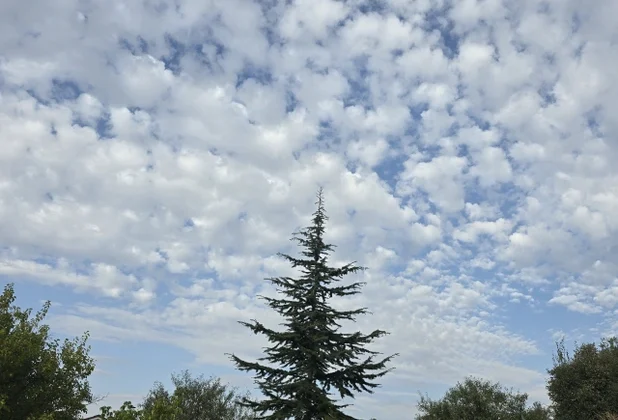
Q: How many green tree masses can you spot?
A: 5